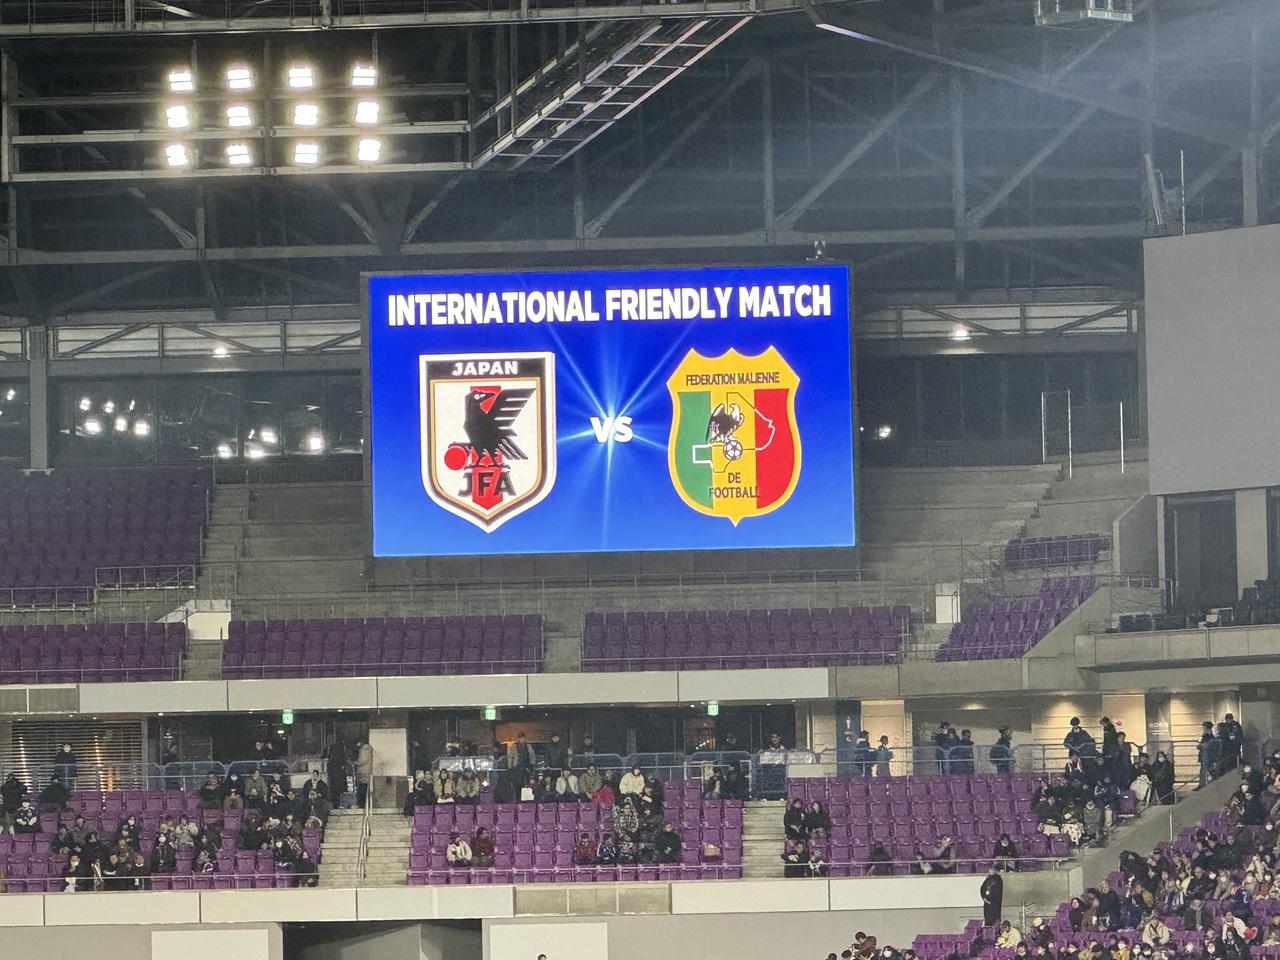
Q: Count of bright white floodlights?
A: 12